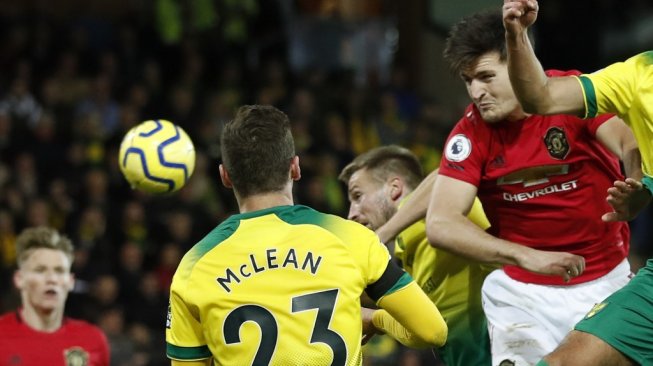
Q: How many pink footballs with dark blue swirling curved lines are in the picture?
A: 0